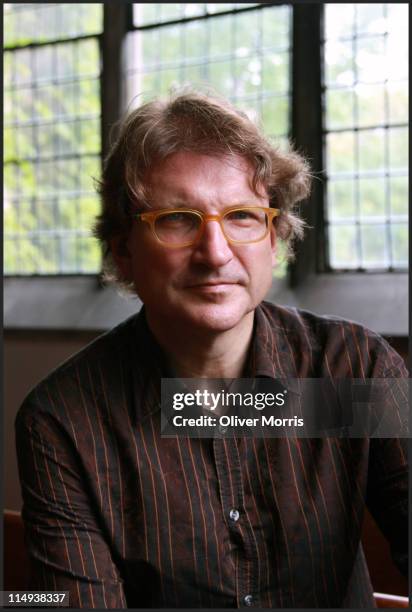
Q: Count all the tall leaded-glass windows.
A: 3